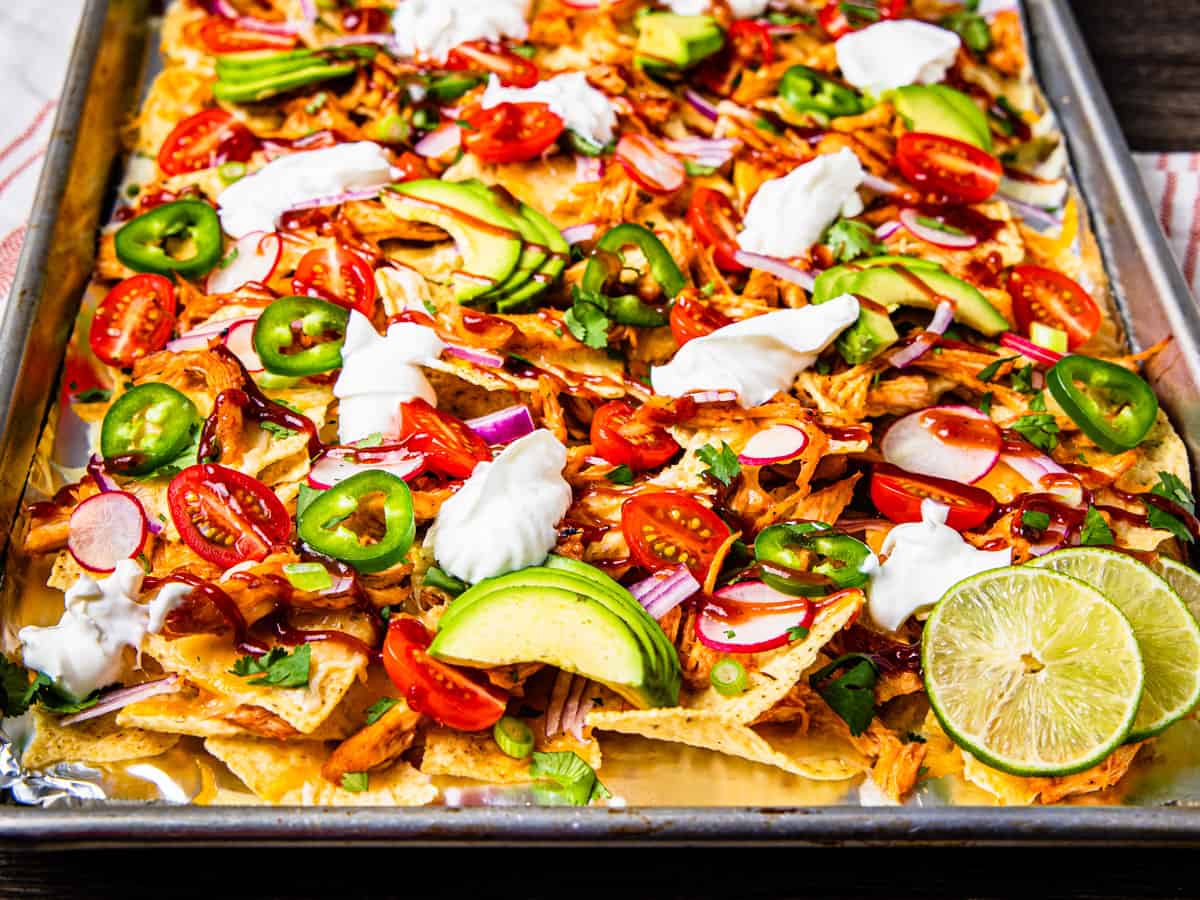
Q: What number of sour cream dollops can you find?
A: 11